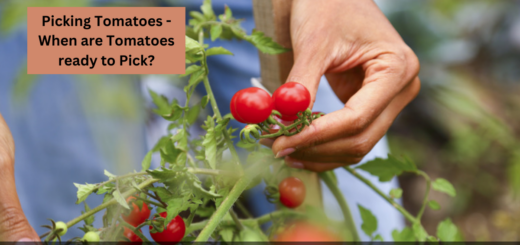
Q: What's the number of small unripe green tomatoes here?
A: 2